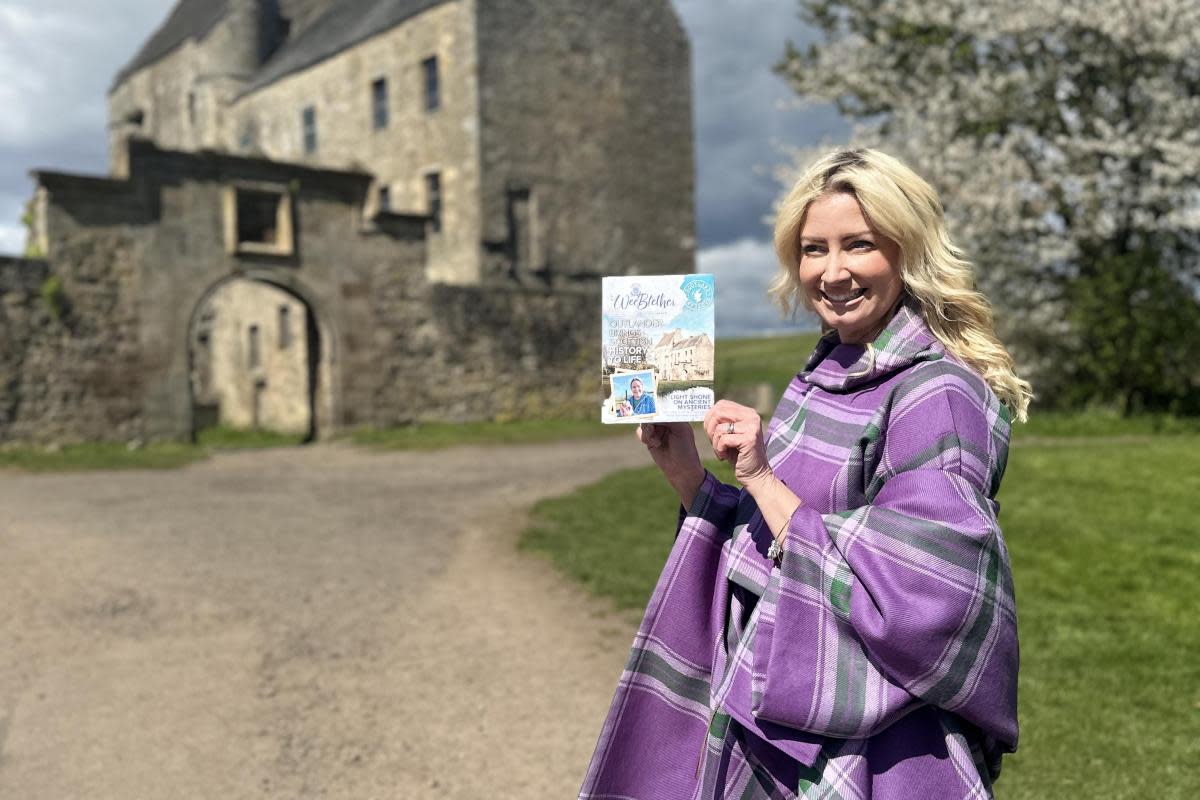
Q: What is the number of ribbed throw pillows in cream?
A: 0